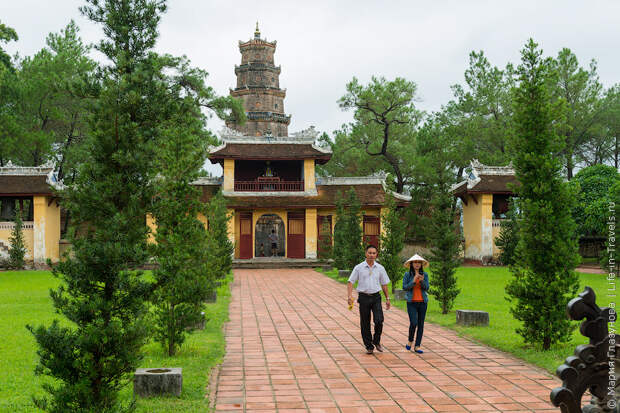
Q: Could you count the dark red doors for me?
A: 4